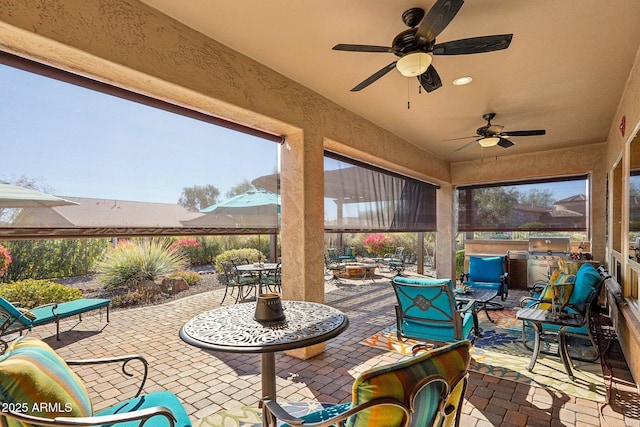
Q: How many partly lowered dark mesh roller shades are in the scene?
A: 3